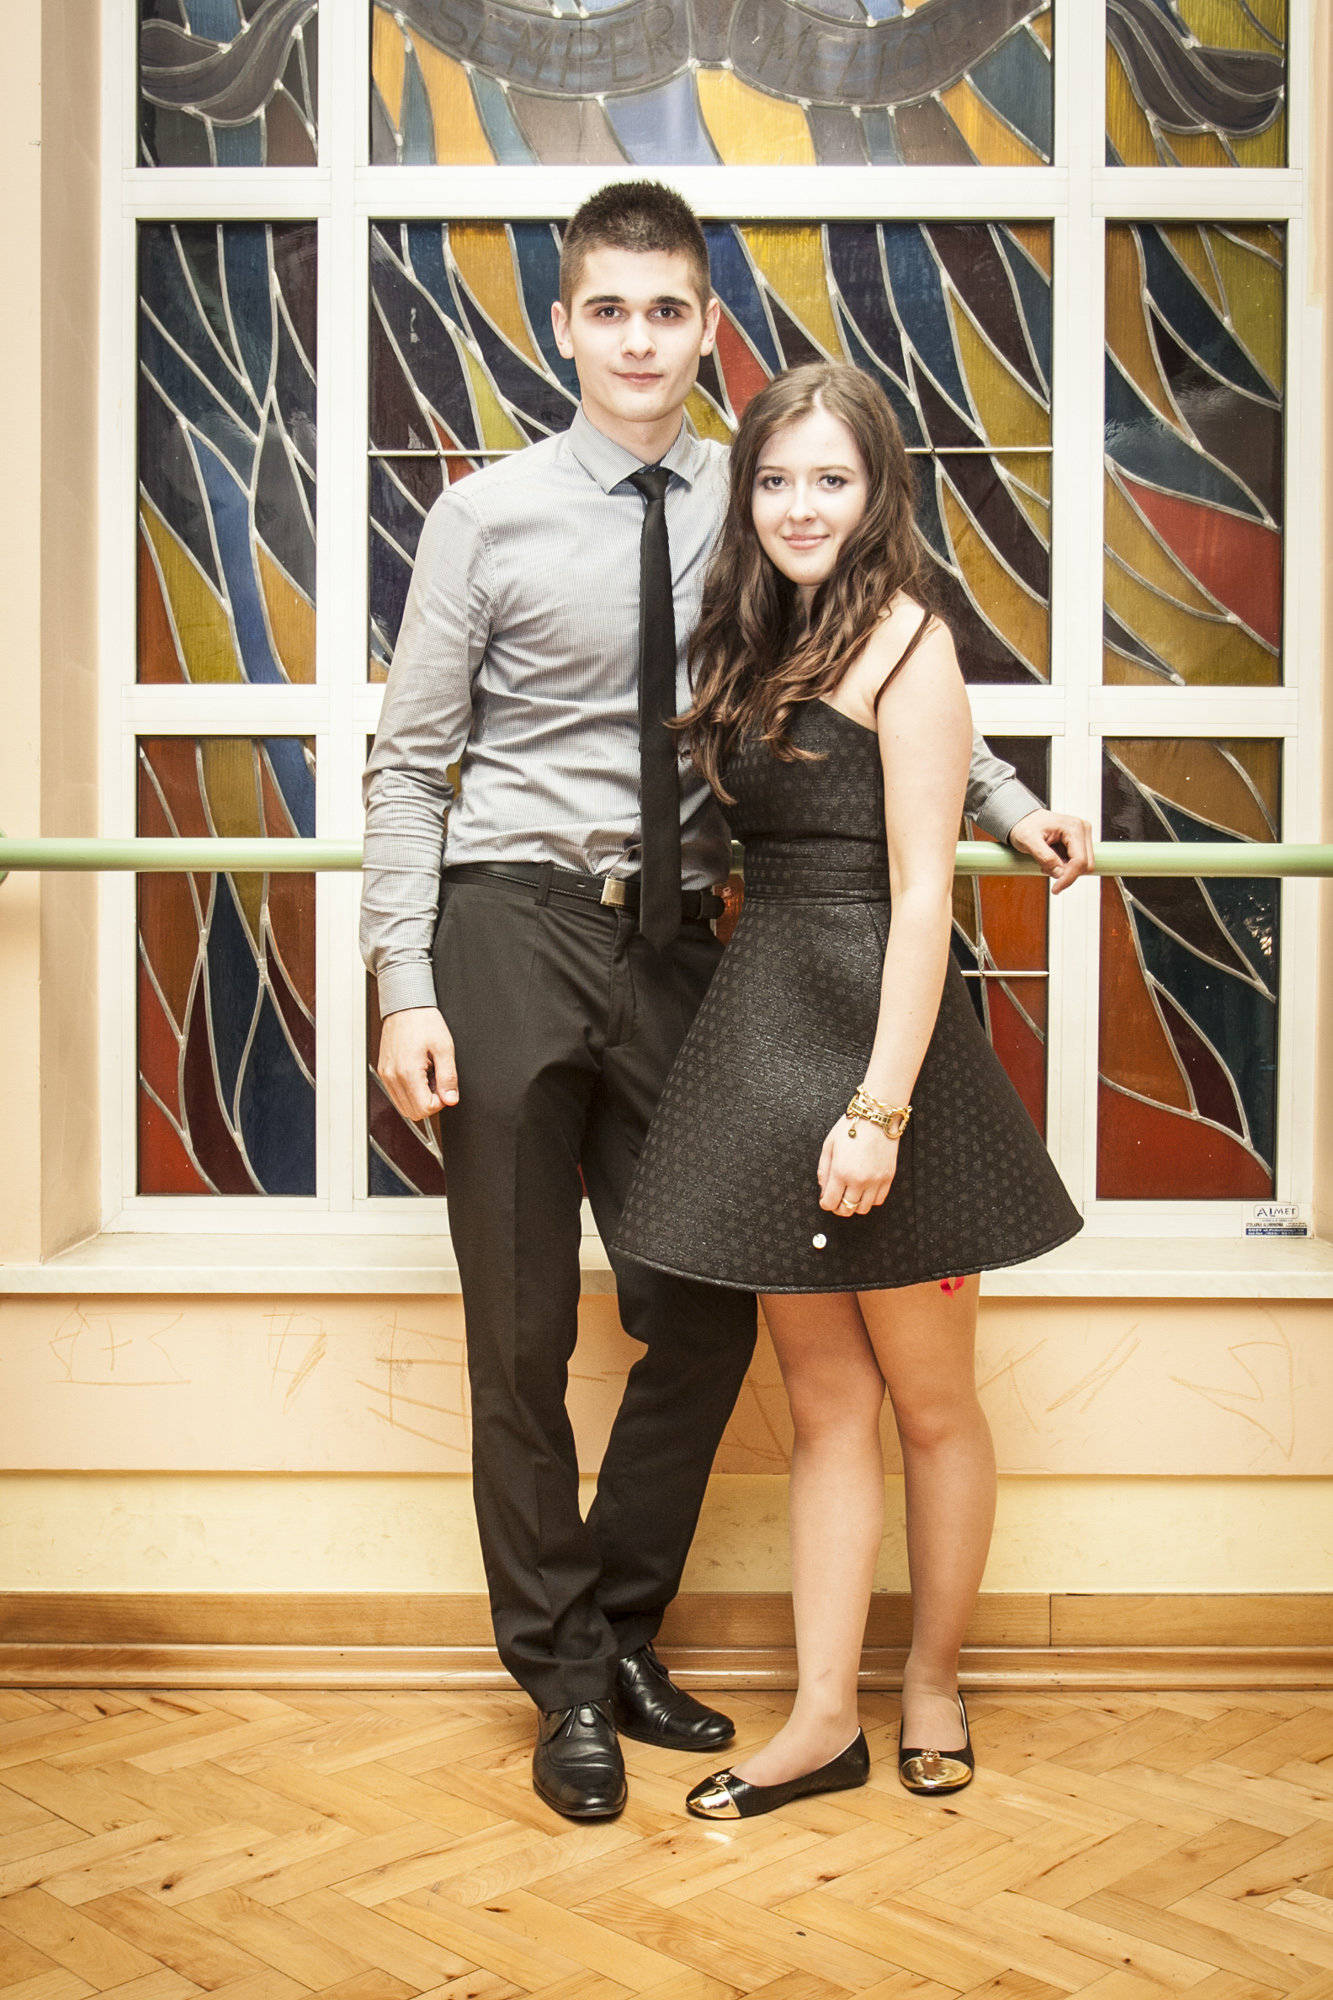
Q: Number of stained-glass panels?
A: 9